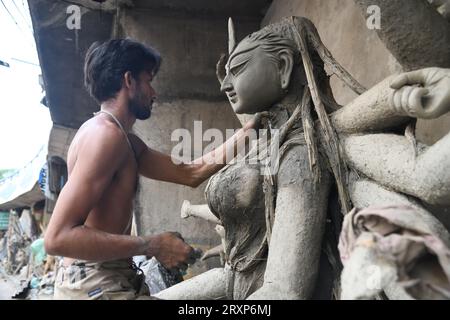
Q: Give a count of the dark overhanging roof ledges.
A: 1